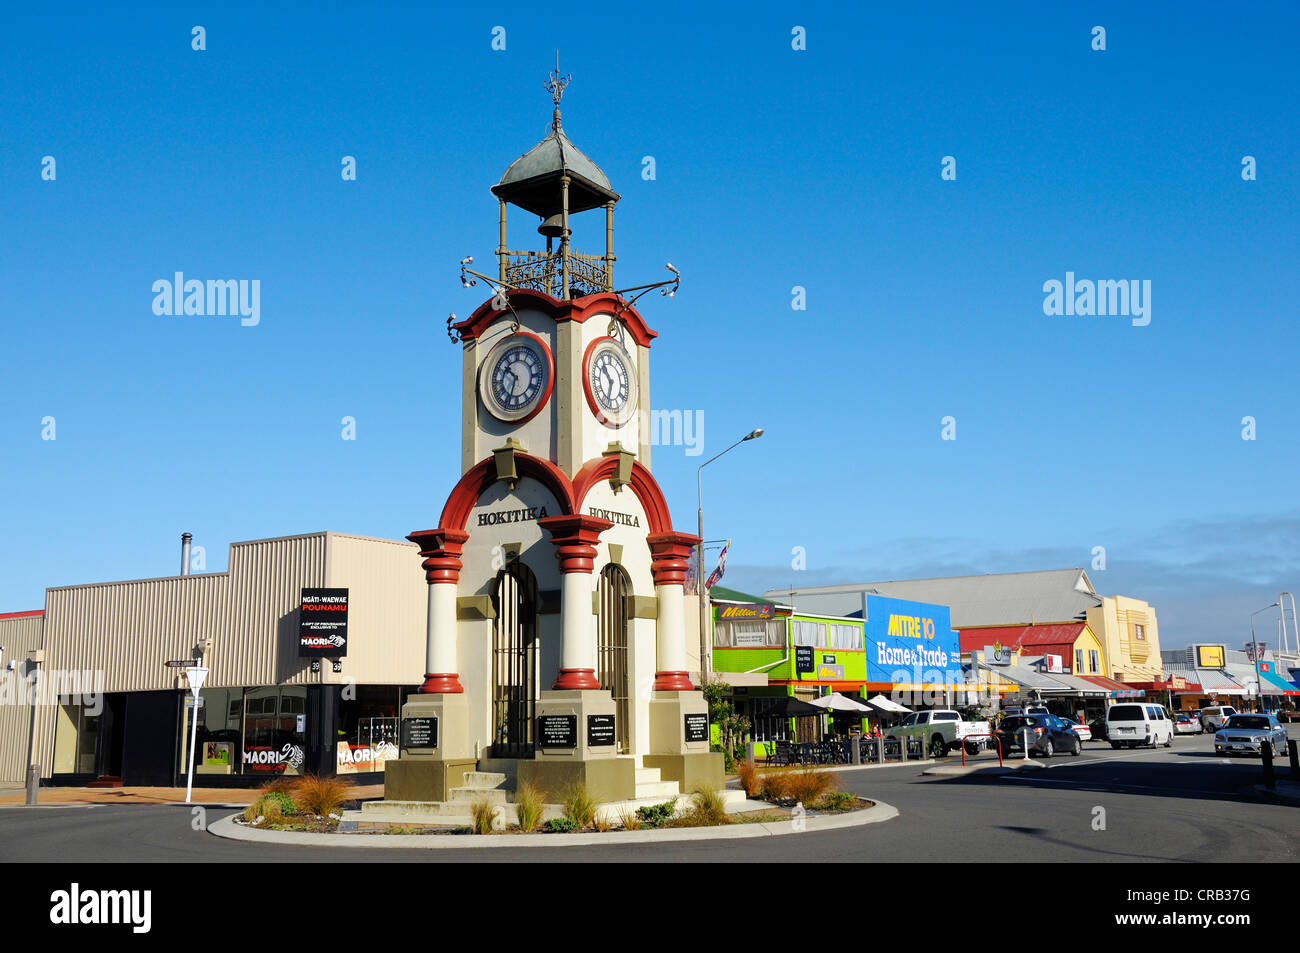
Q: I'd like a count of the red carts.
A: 0